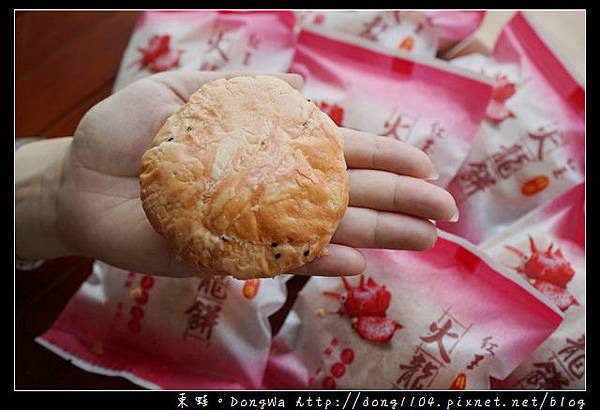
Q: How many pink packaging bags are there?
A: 7